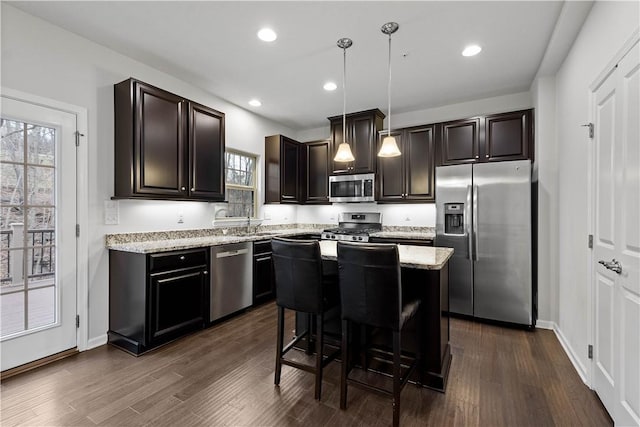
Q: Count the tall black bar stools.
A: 2